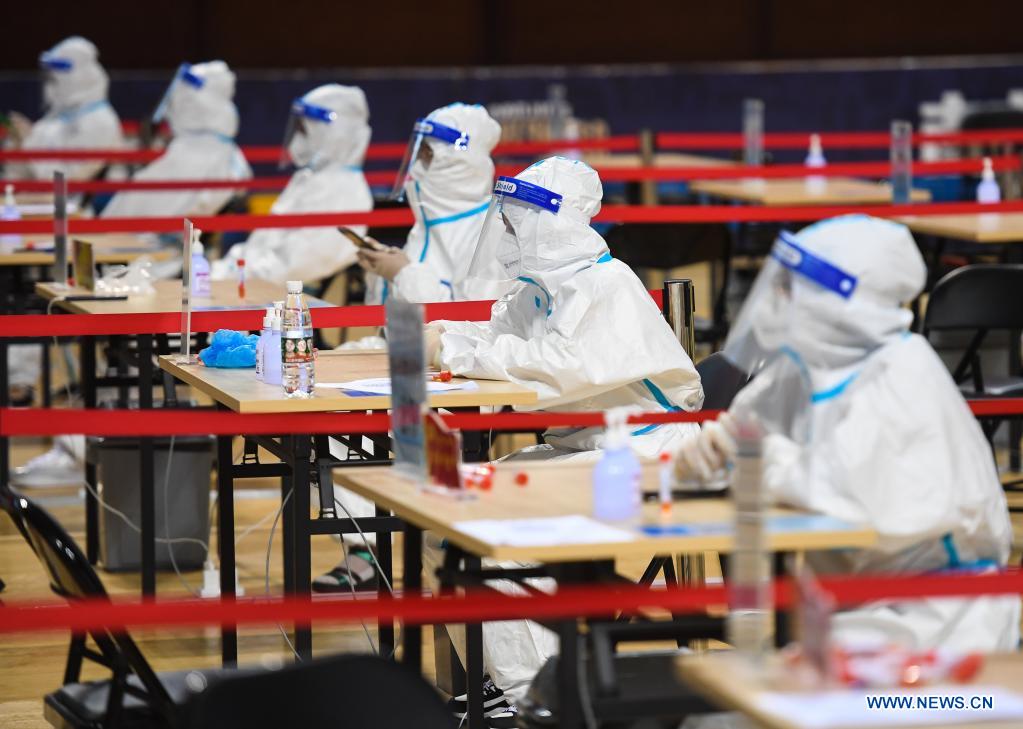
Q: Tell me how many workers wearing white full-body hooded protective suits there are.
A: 6